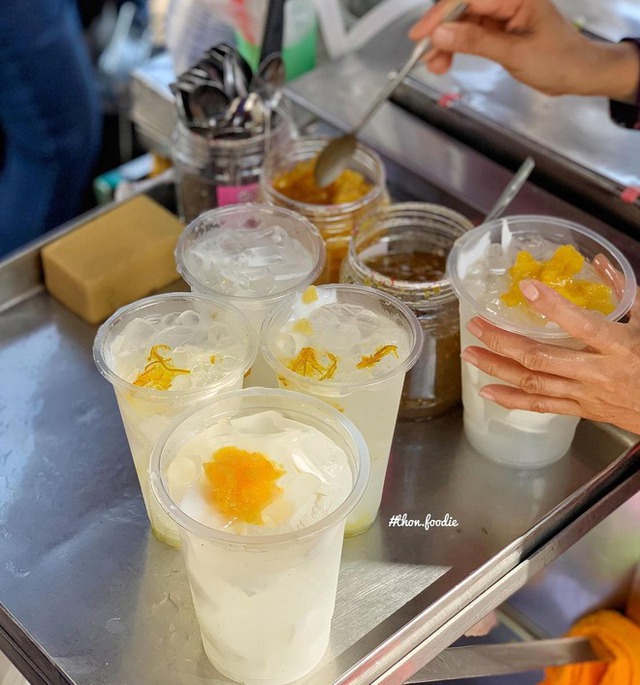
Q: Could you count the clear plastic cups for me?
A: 5